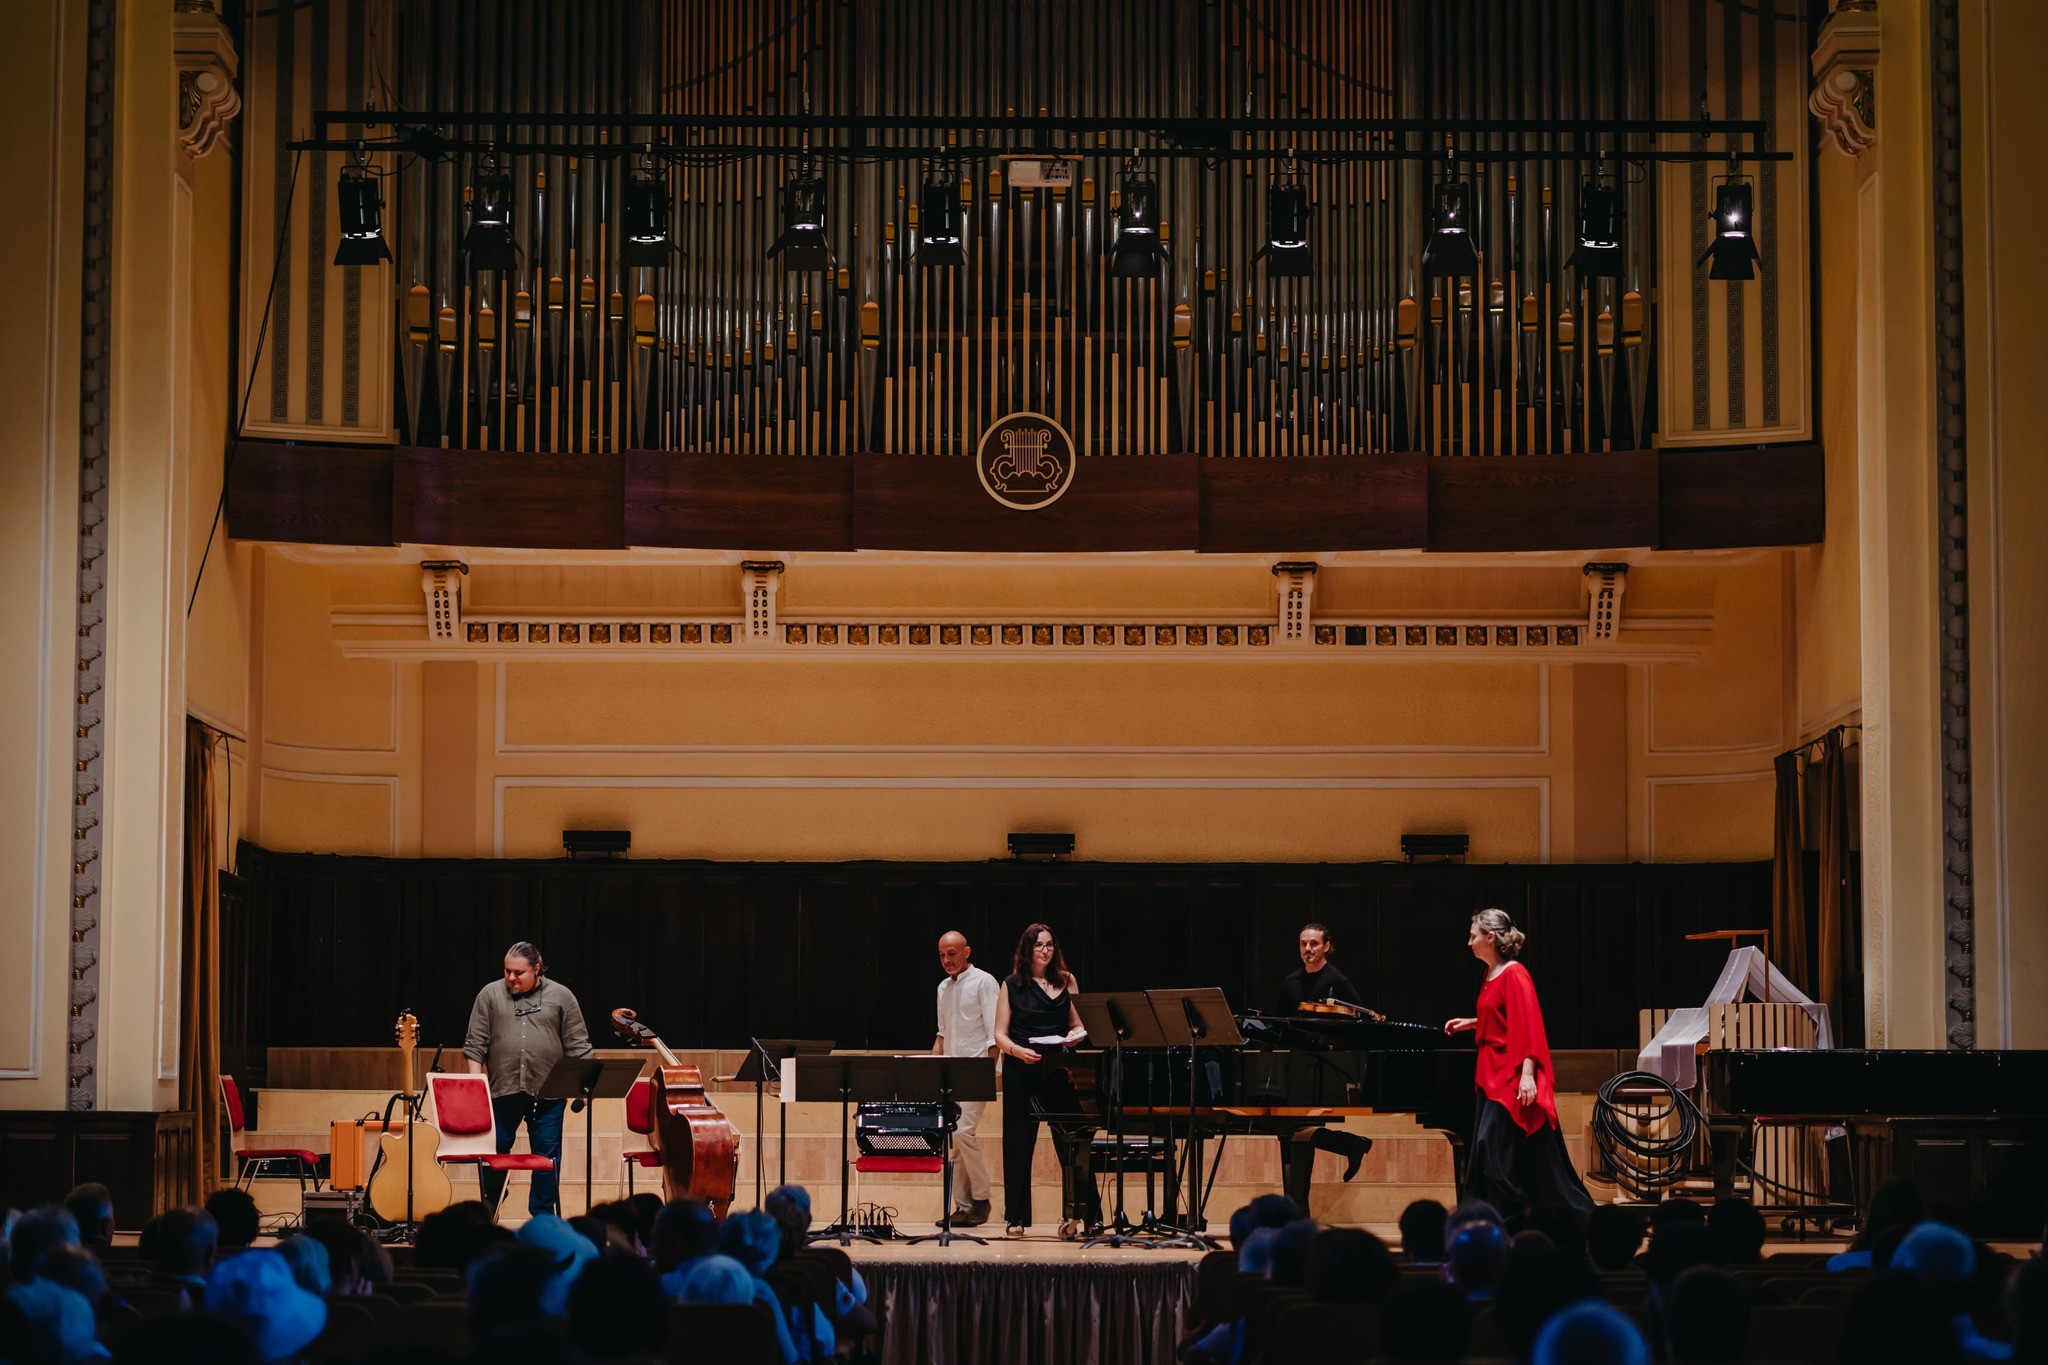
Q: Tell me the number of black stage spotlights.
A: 10